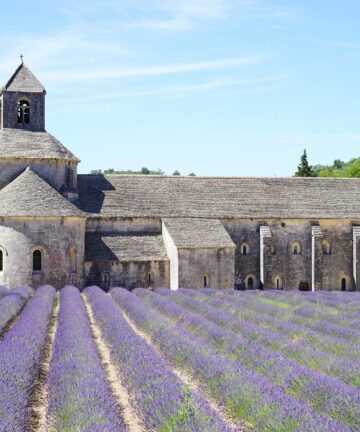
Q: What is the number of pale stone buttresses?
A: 3